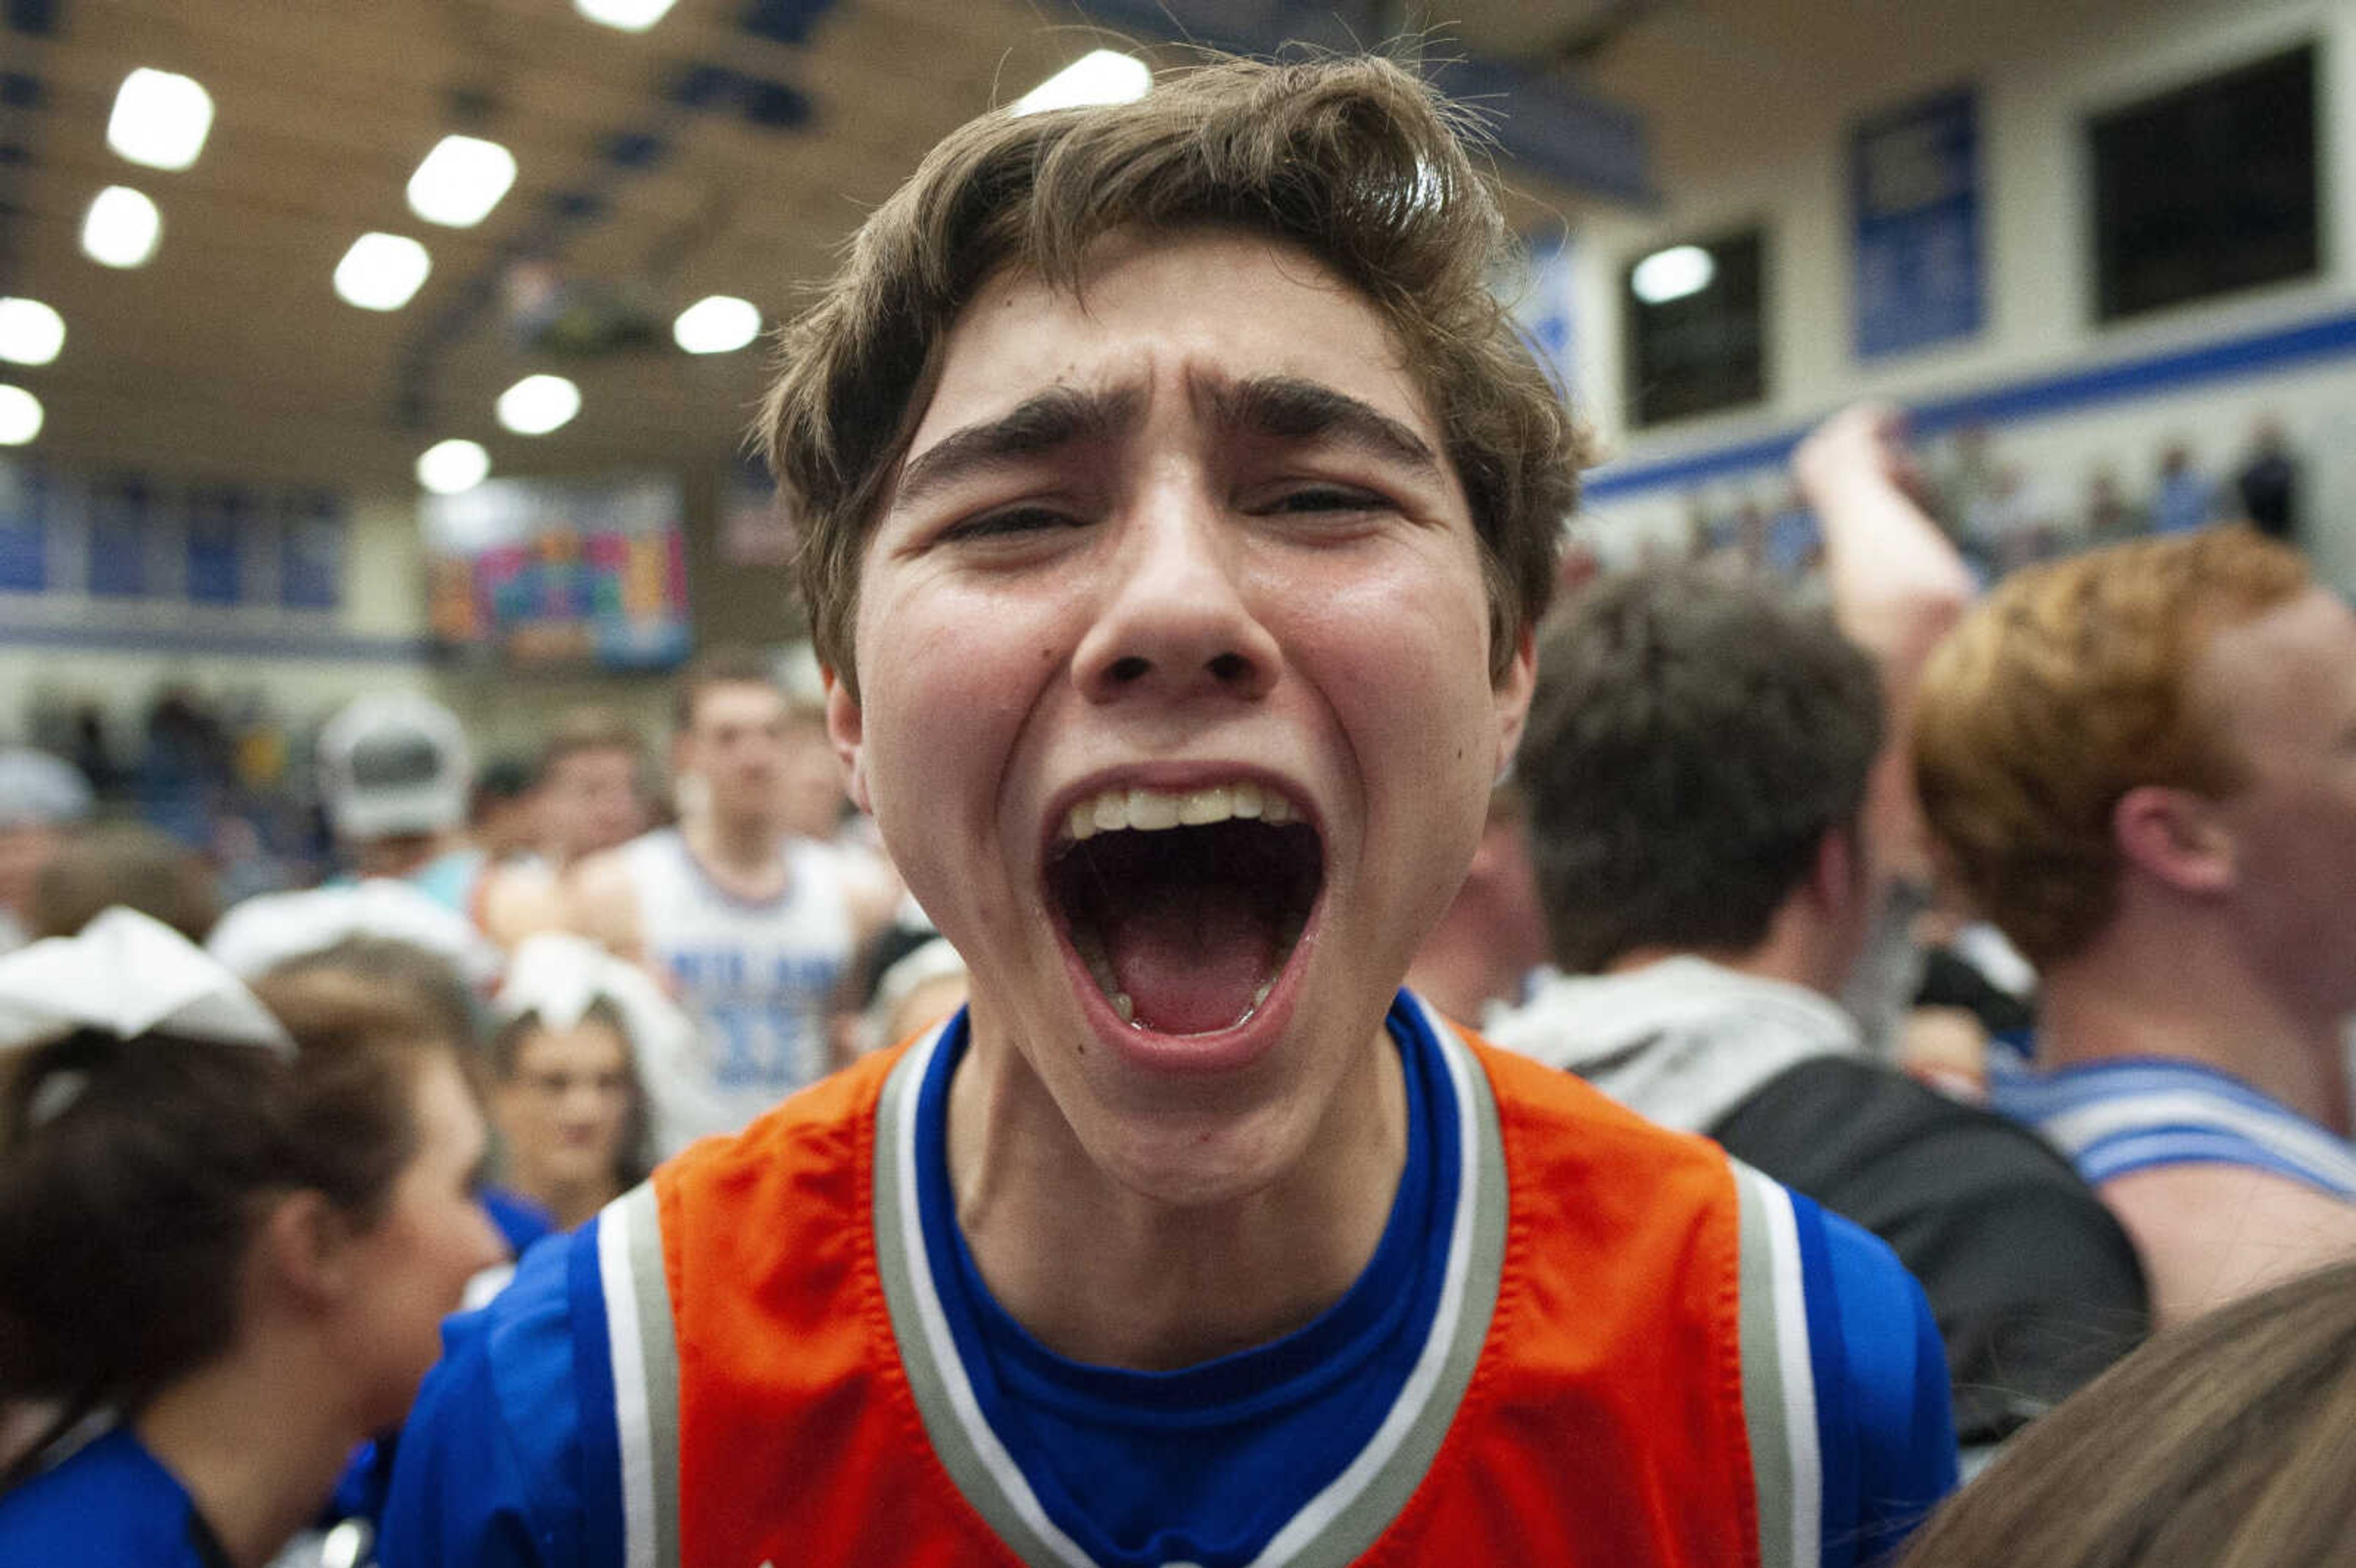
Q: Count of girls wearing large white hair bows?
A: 3